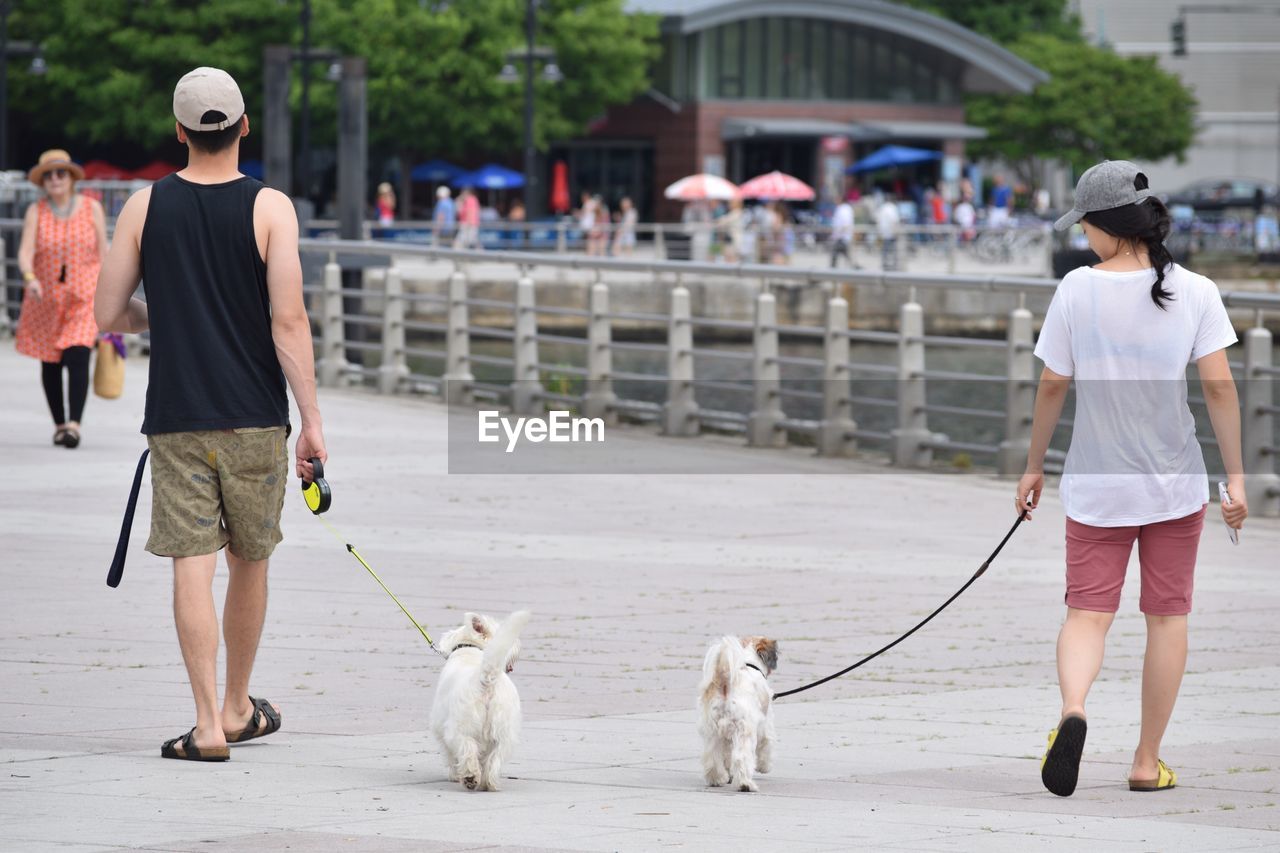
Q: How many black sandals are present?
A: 2